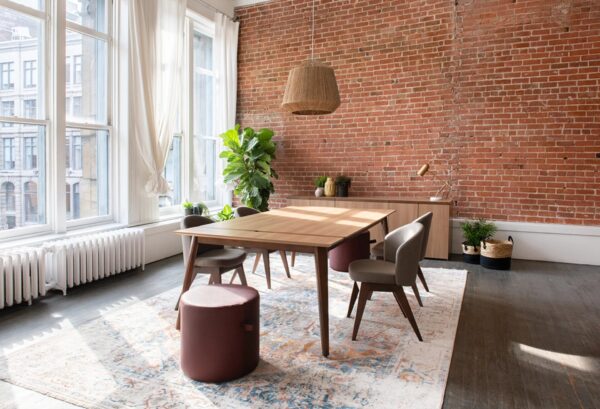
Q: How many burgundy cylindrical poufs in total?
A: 2